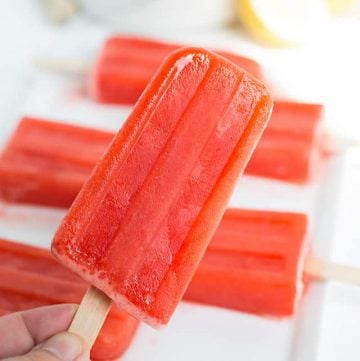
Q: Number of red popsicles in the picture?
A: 6